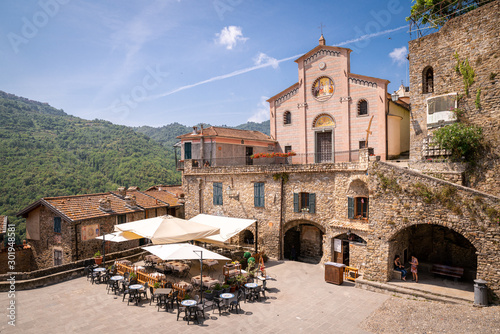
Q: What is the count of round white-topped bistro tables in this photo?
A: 6